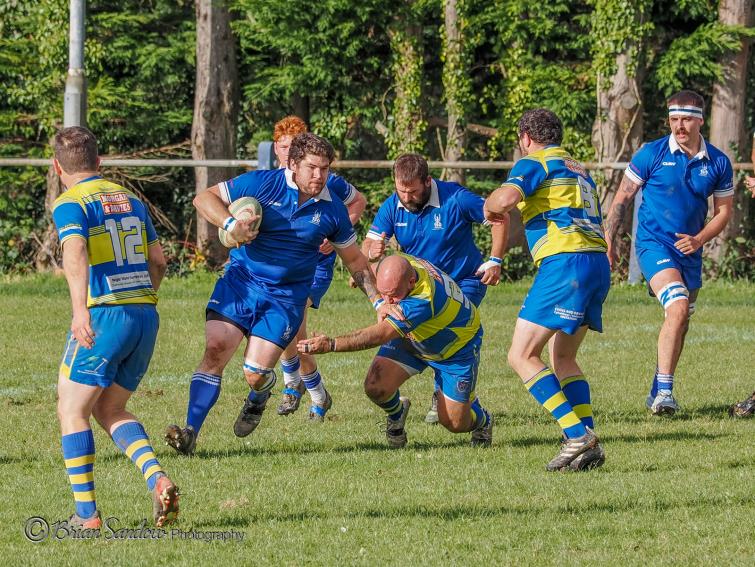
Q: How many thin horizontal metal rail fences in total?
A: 1